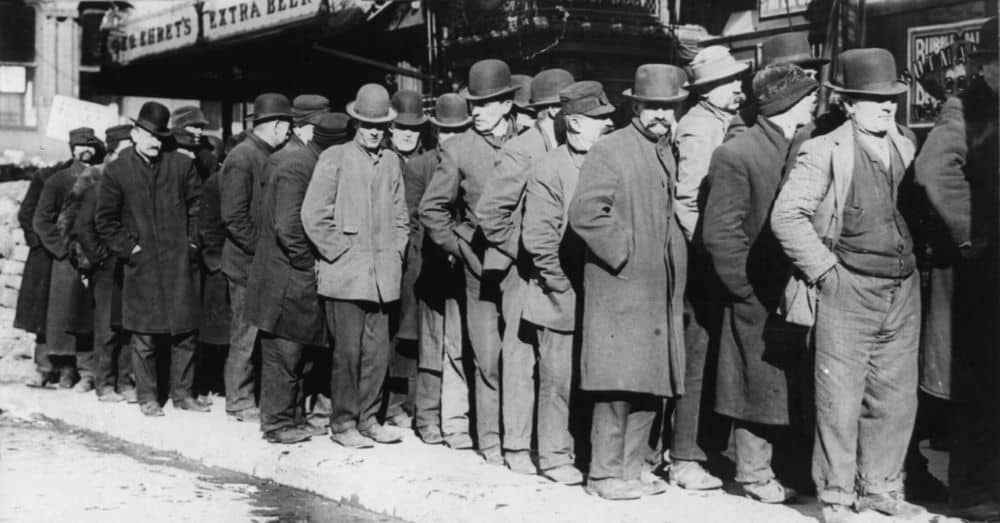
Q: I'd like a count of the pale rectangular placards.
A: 1